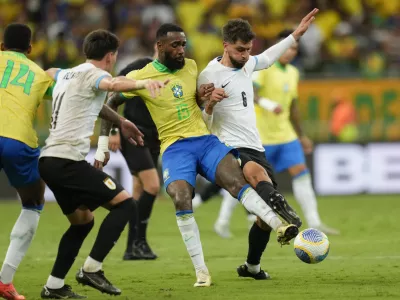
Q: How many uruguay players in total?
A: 2